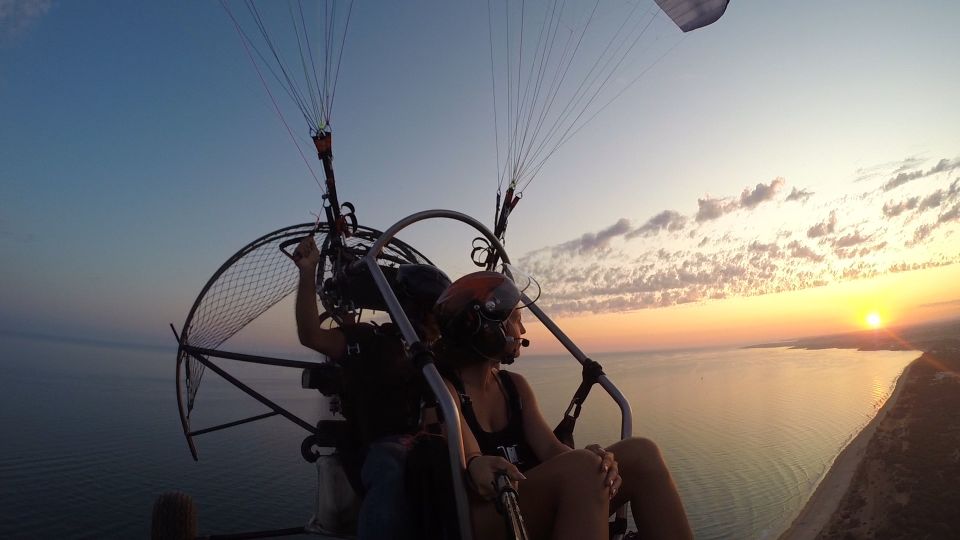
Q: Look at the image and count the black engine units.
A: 1